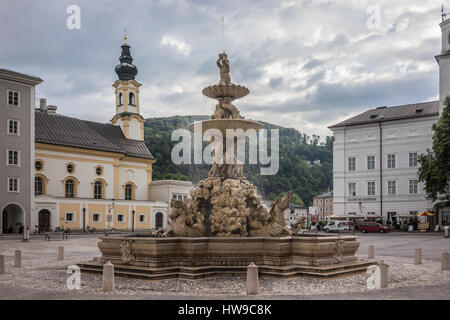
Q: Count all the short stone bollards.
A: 9